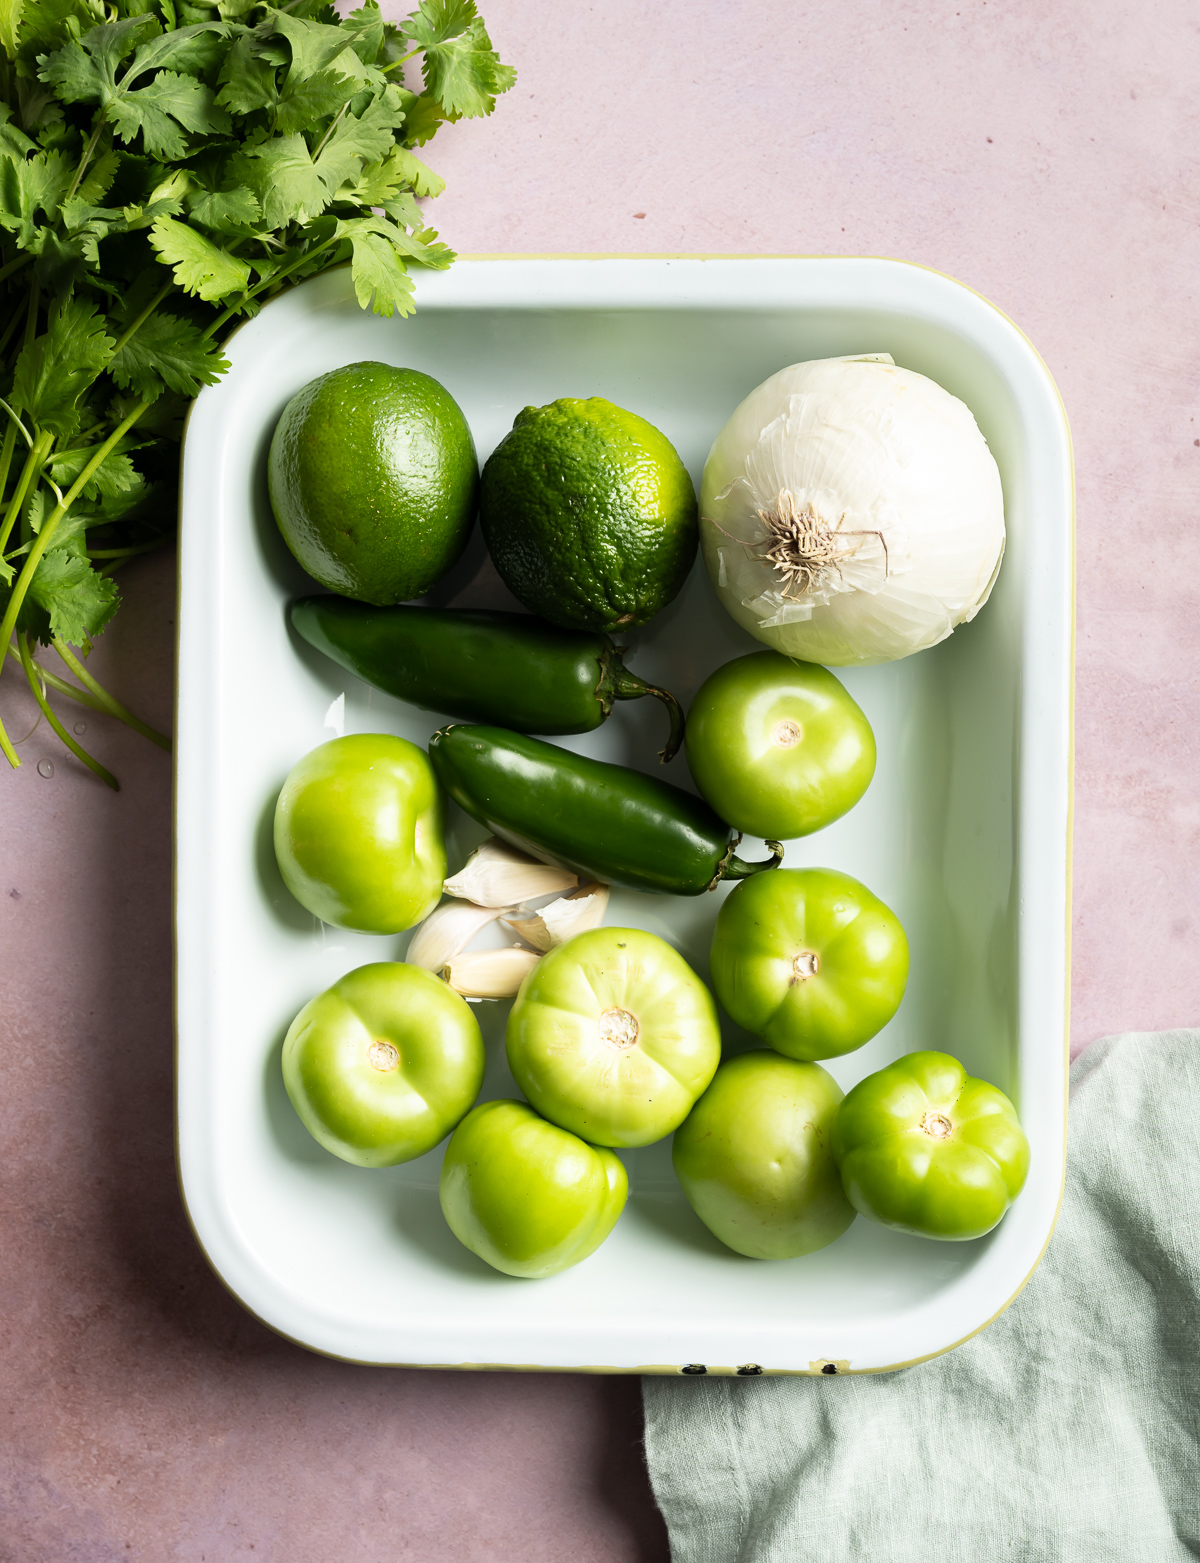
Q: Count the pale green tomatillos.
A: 8